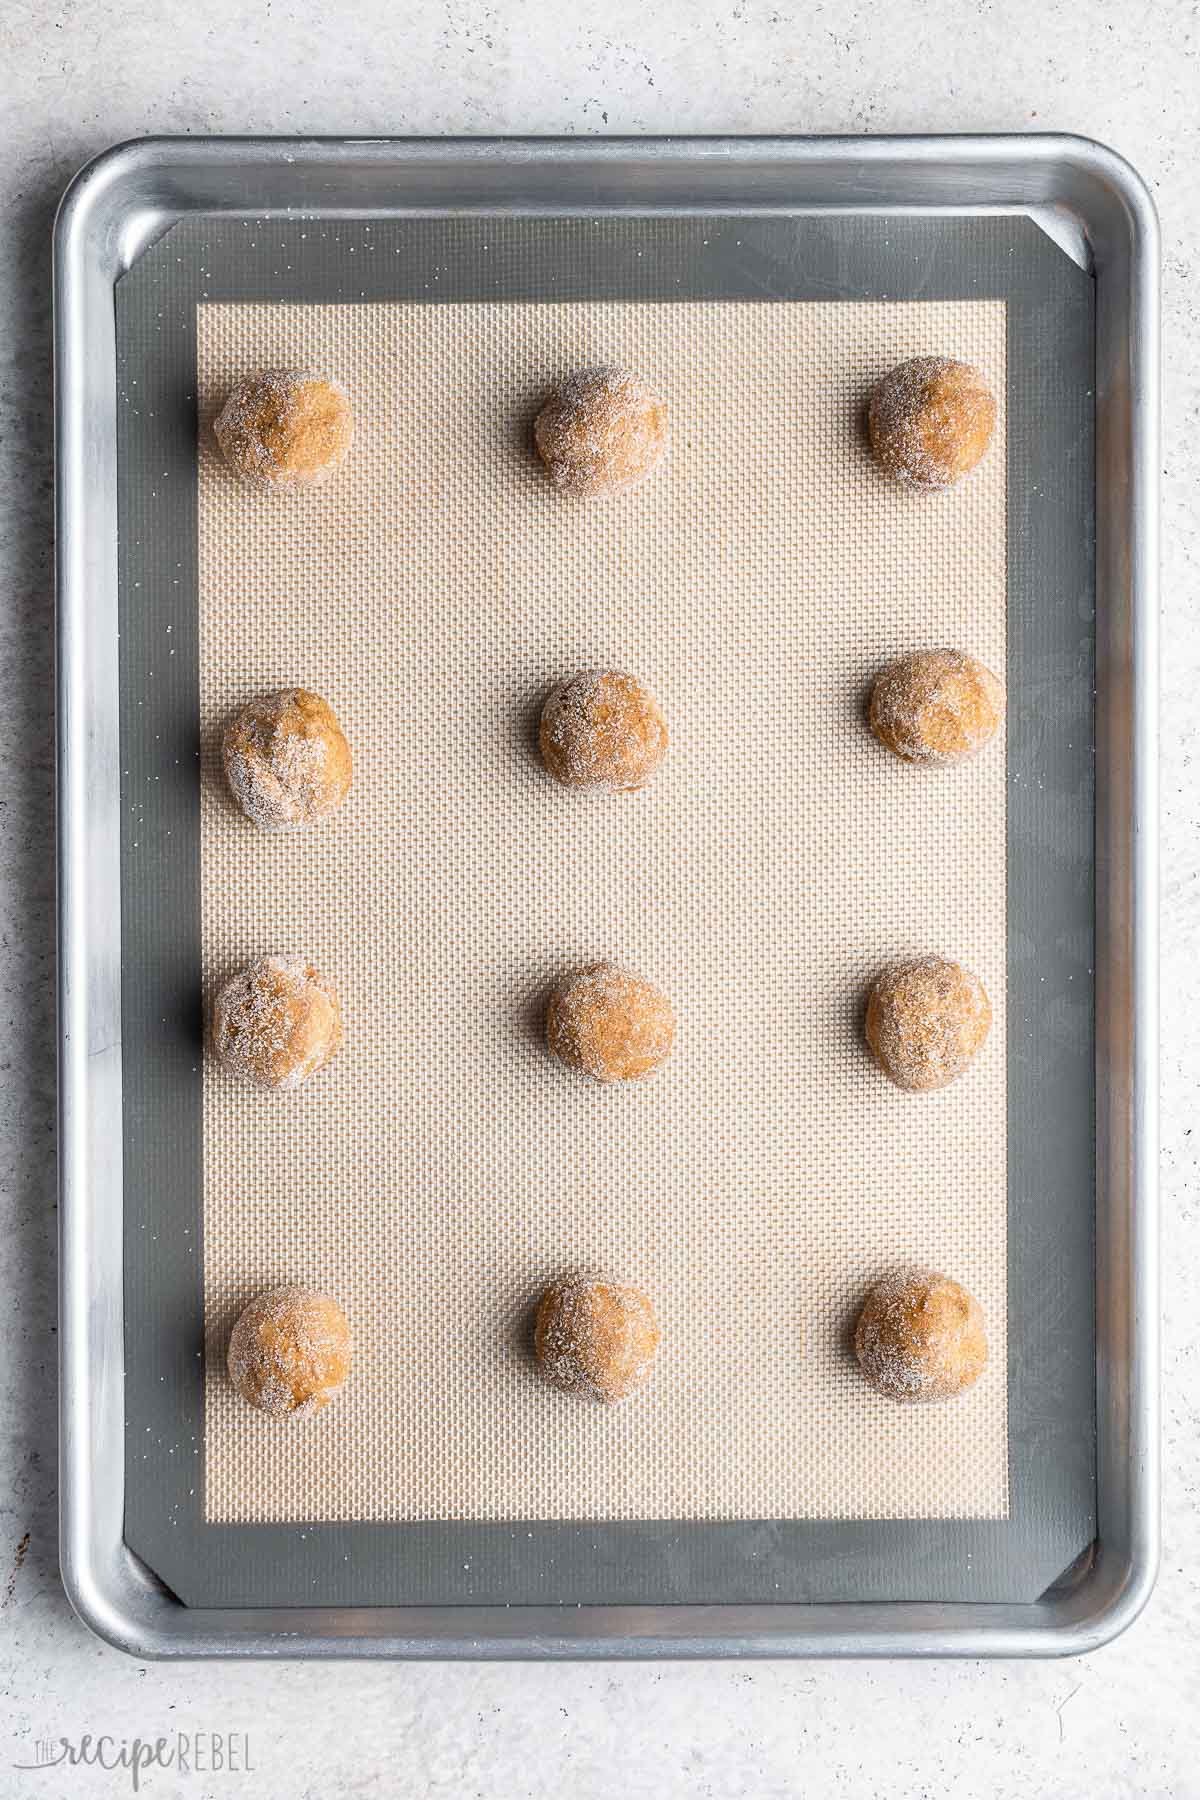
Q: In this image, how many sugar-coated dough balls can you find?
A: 12